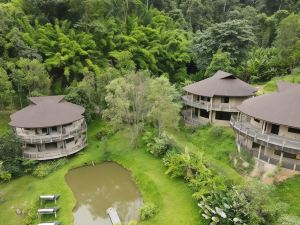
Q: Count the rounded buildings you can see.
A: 3